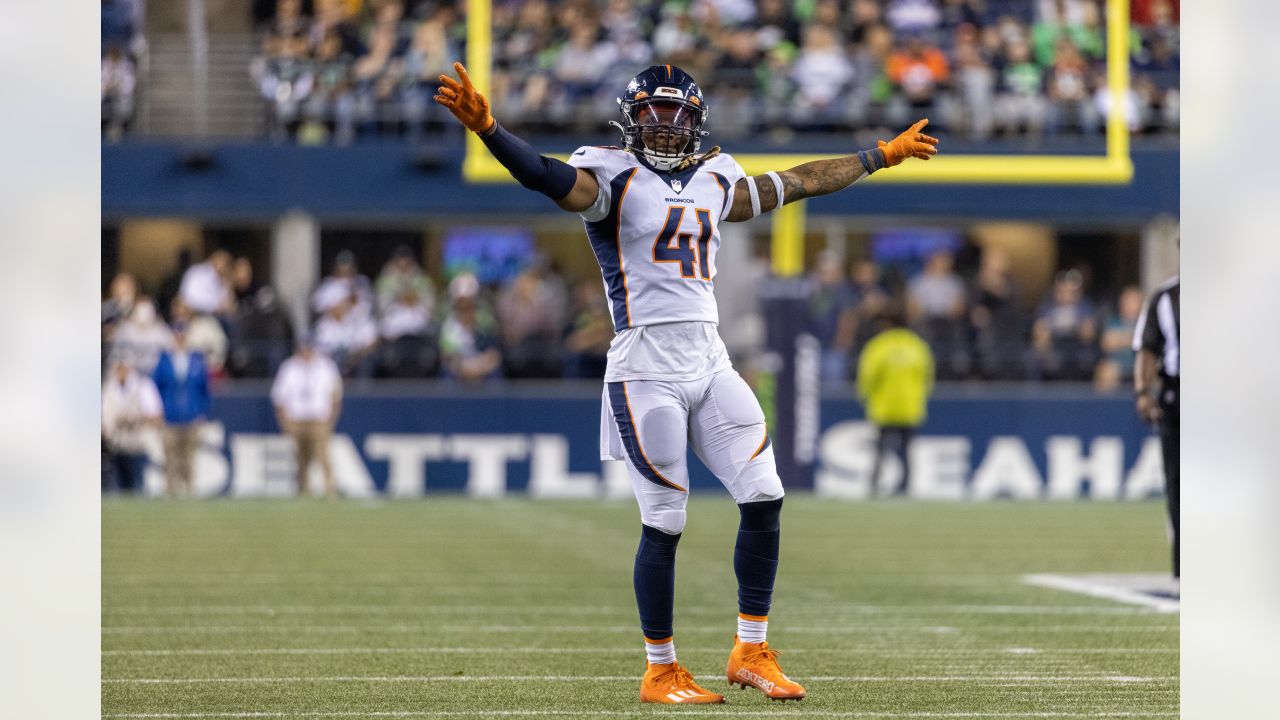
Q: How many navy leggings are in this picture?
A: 2